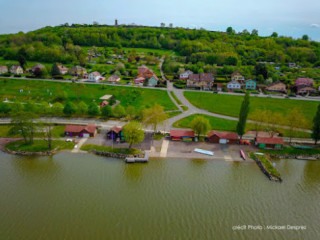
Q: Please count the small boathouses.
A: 5